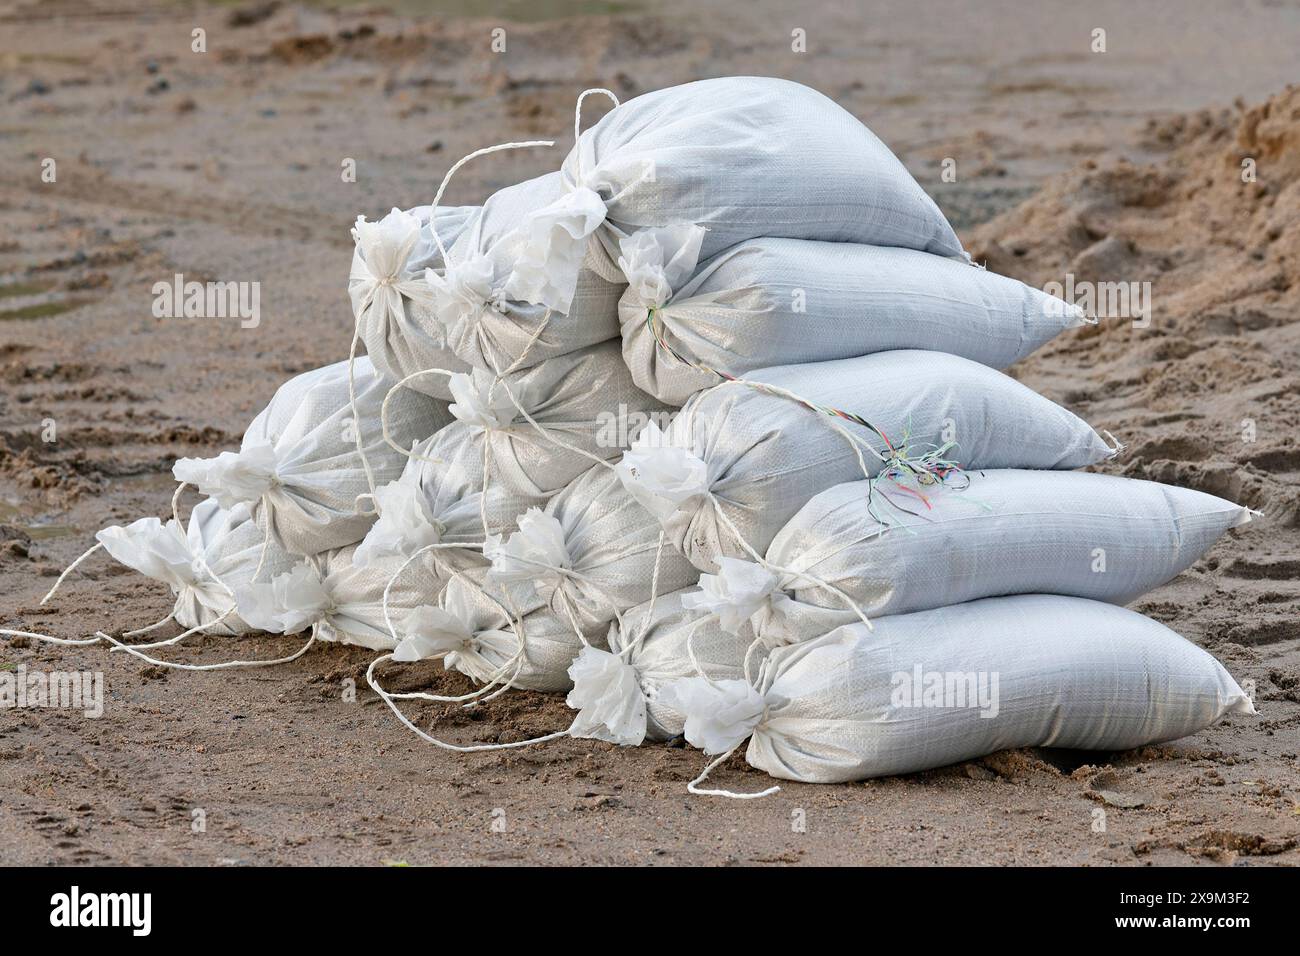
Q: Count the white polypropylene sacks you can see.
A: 15